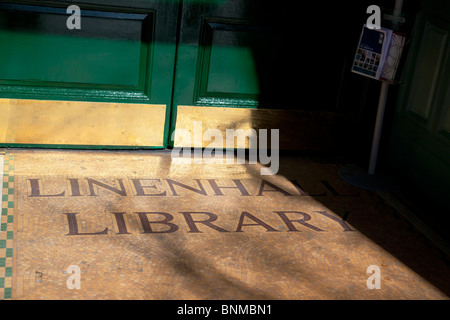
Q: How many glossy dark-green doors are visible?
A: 2